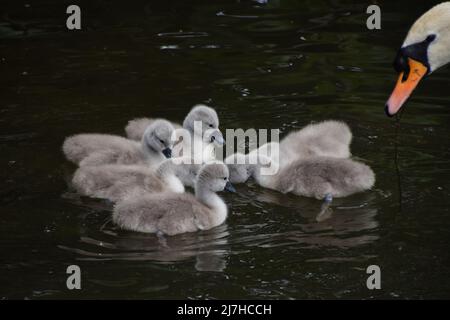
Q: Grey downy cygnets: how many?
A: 6